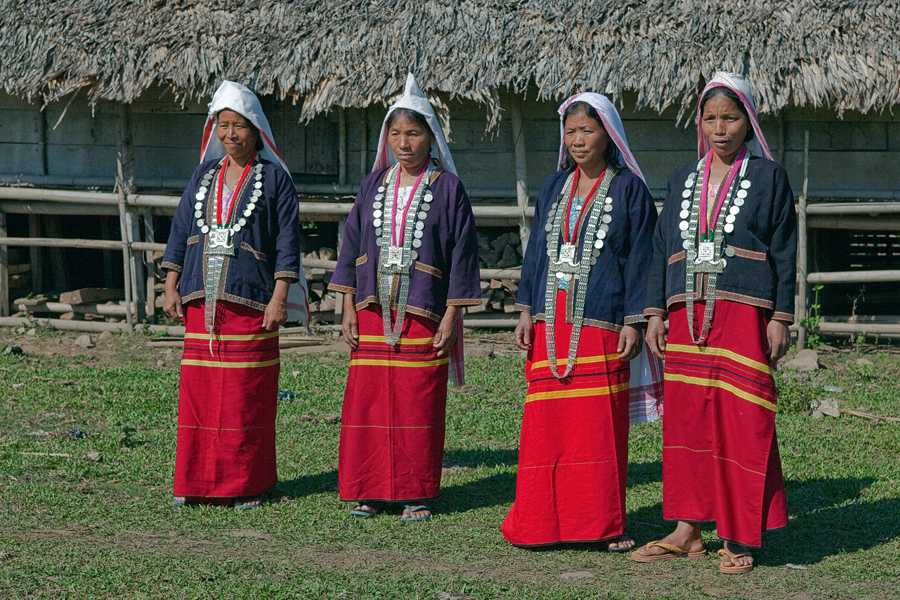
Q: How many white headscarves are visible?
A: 4